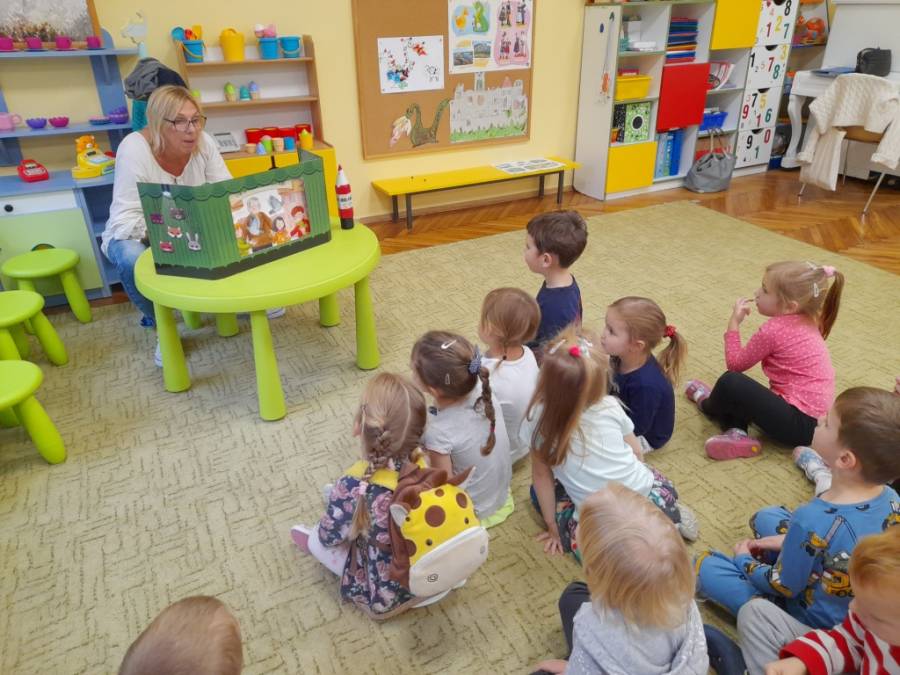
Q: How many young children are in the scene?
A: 11